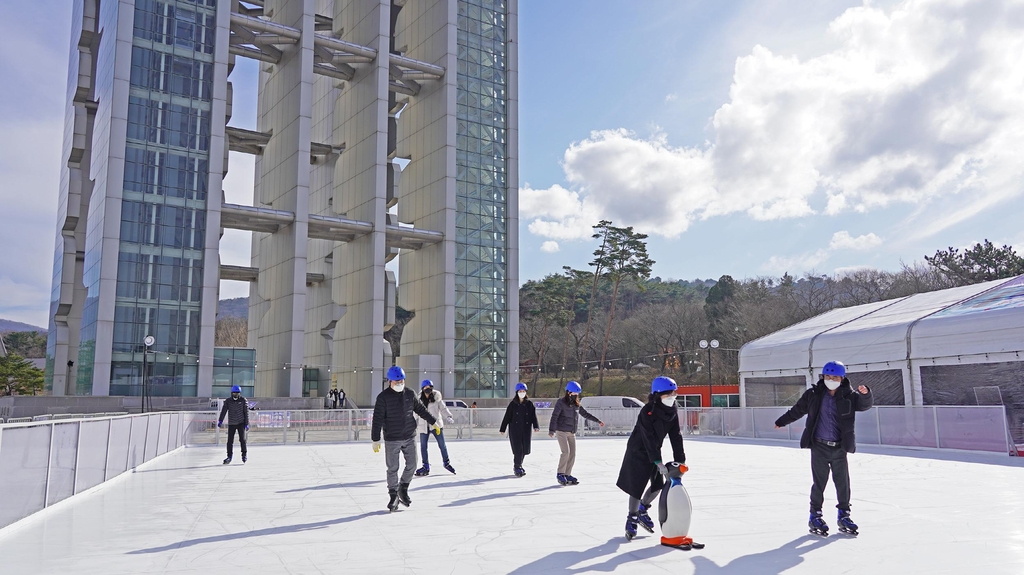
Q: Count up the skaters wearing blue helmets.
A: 7